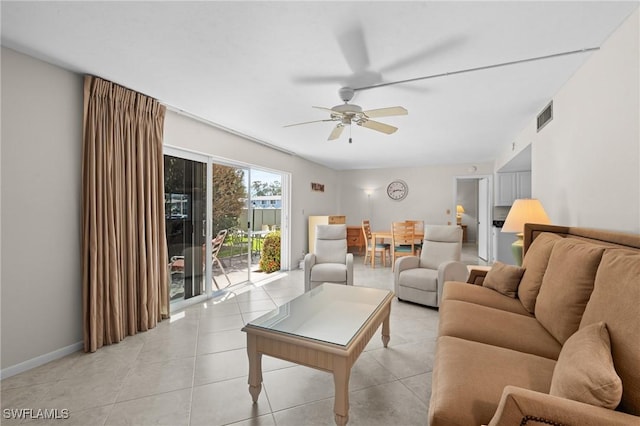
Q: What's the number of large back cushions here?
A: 3